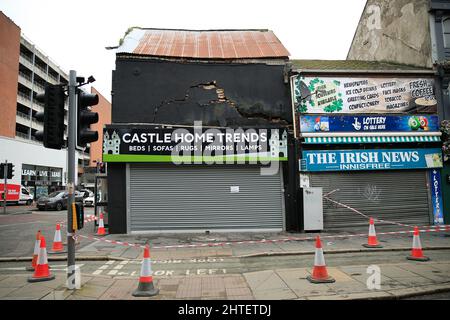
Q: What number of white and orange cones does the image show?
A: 8